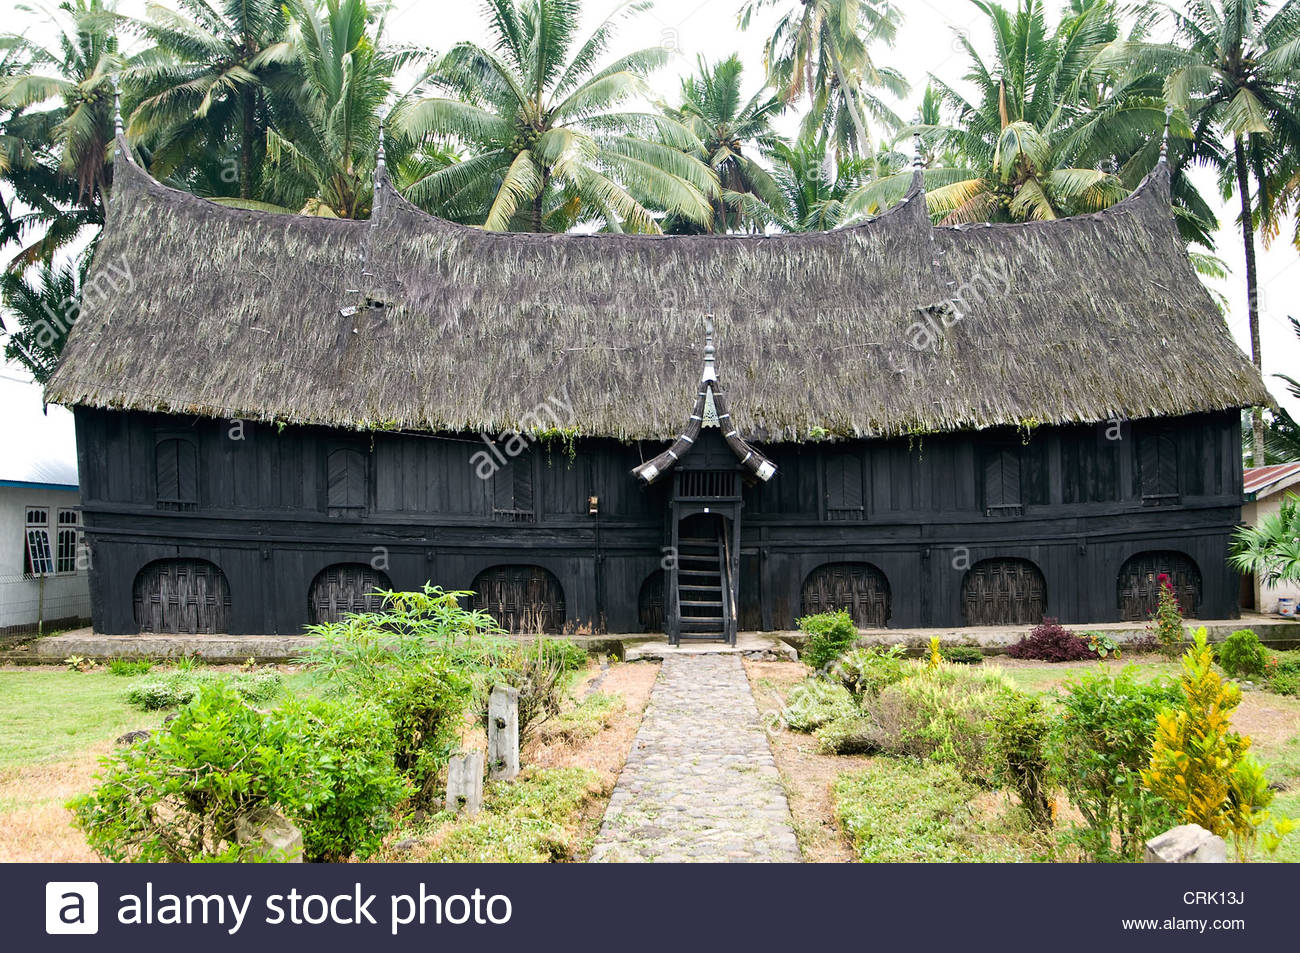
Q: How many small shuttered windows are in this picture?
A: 6